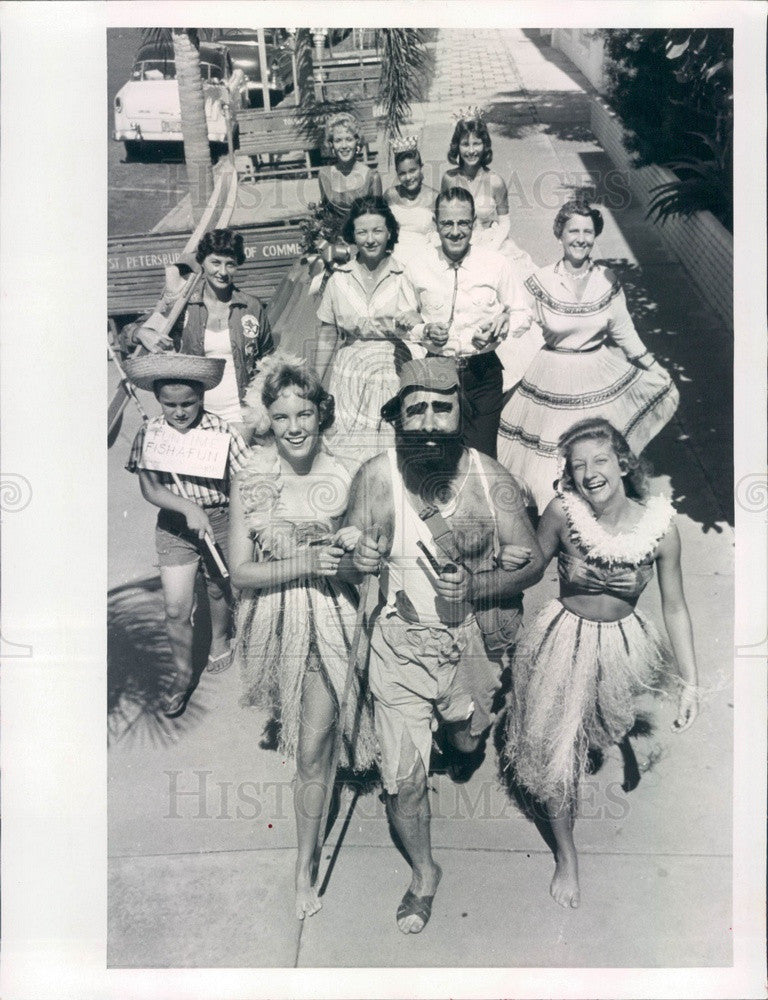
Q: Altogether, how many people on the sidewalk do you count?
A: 11